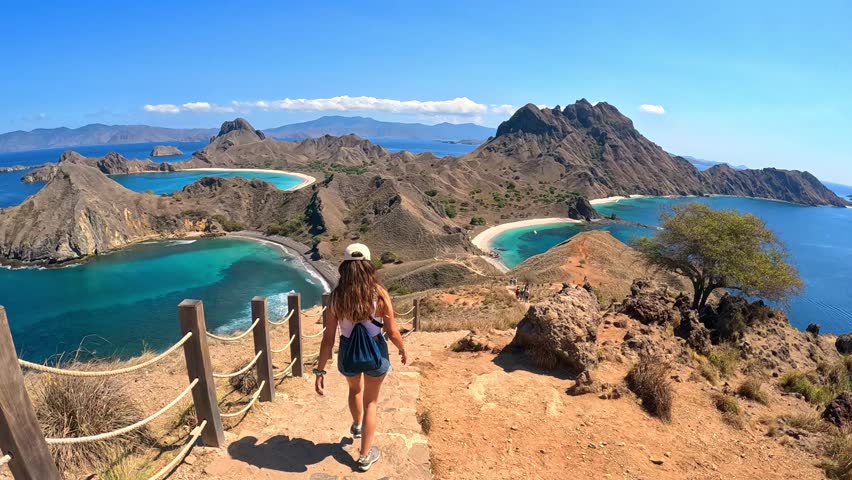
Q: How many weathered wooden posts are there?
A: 6